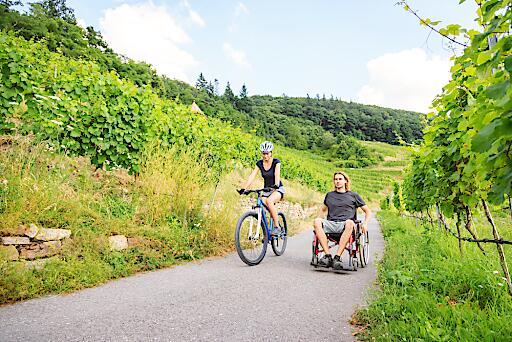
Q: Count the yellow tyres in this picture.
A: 0